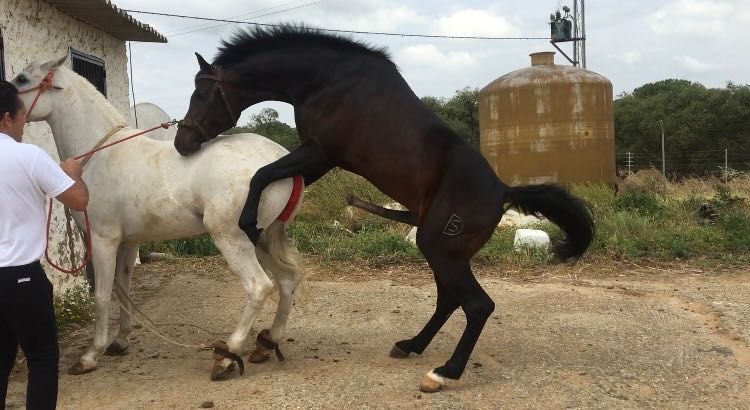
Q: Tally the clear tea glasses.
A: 0